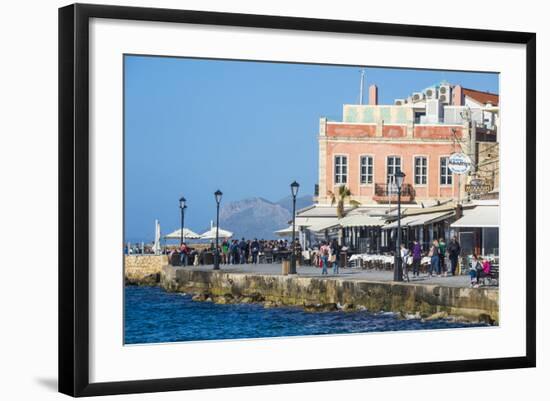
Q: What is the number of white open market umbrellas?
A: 3